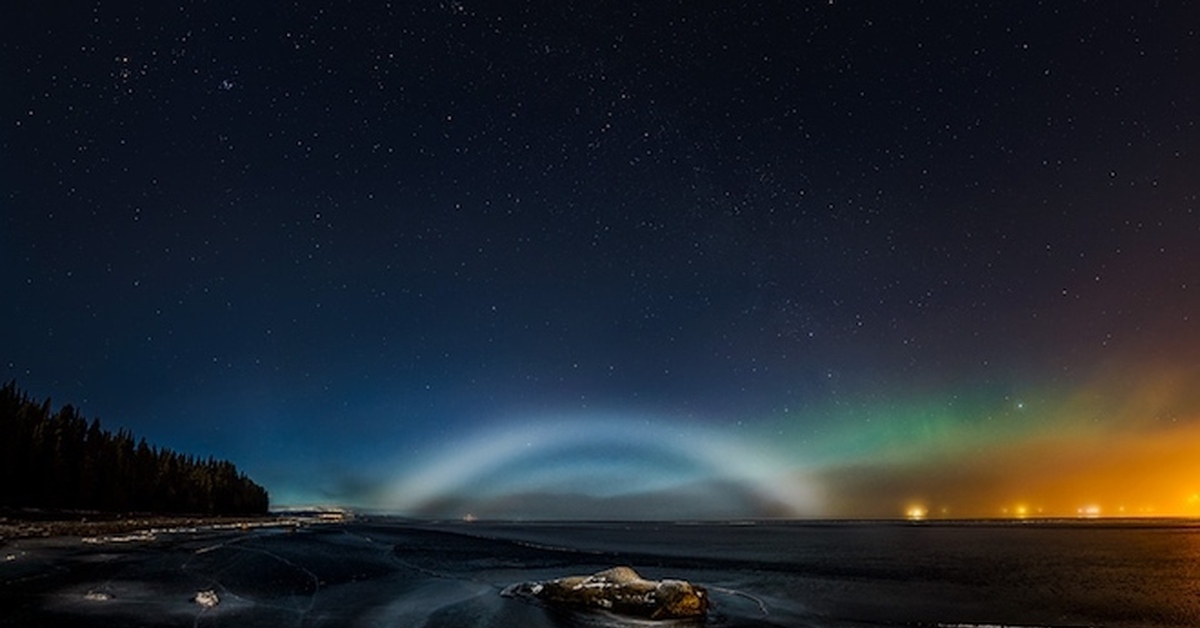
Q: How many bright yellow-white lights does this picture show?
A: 3